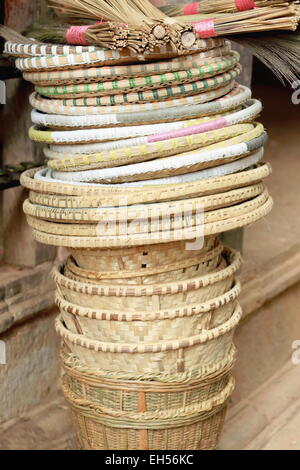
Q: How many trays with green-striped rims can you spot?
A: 2